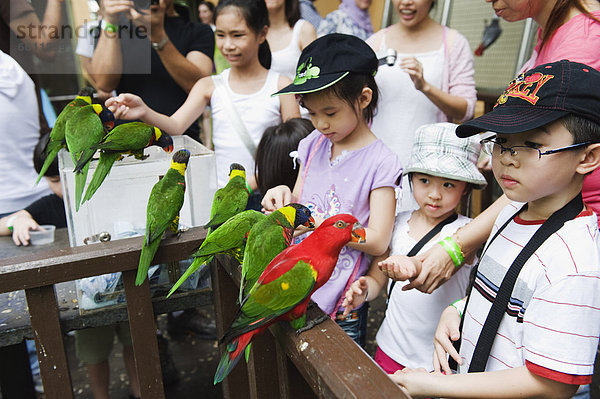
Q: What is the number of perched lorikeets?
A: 8